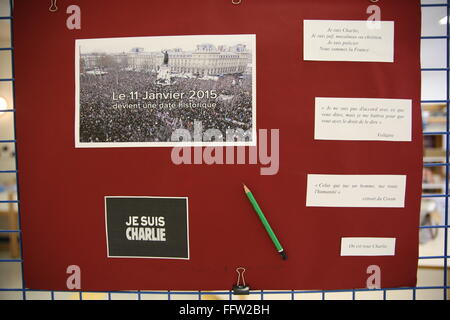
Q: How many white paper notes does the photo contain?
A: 4